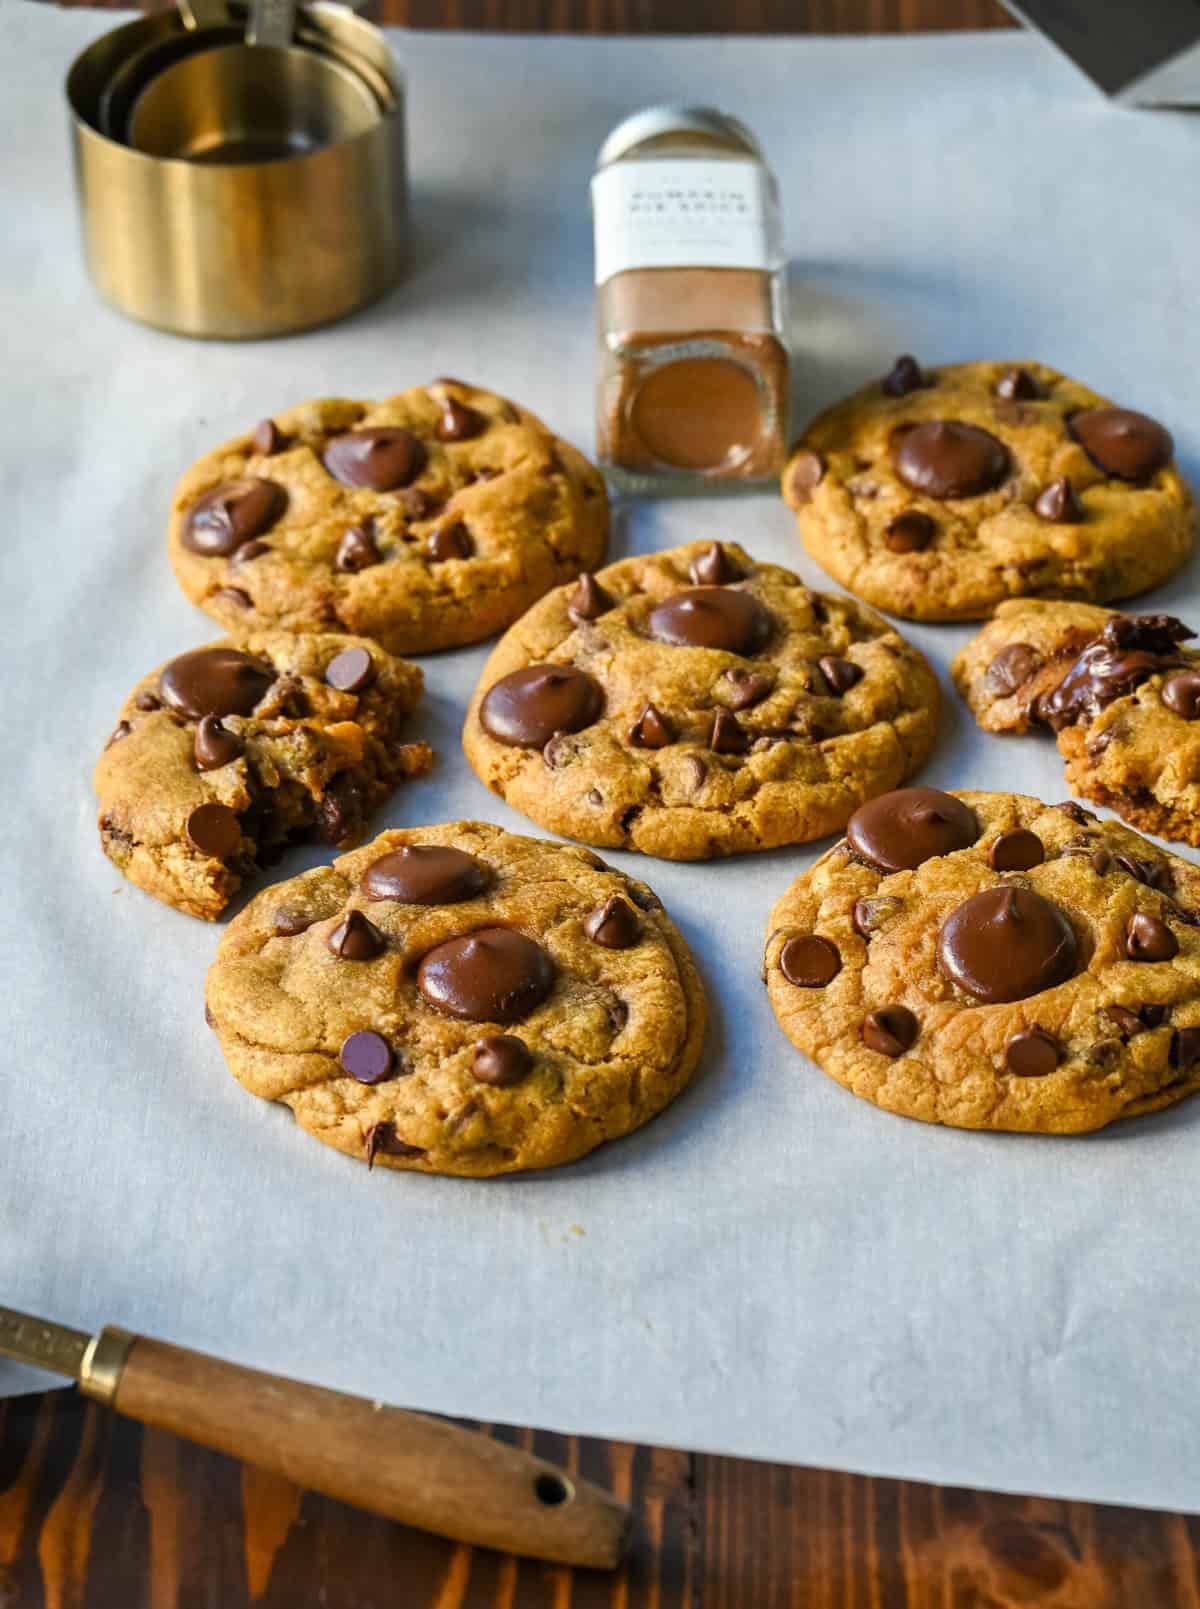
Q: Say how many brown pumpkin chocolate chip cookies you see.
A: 7